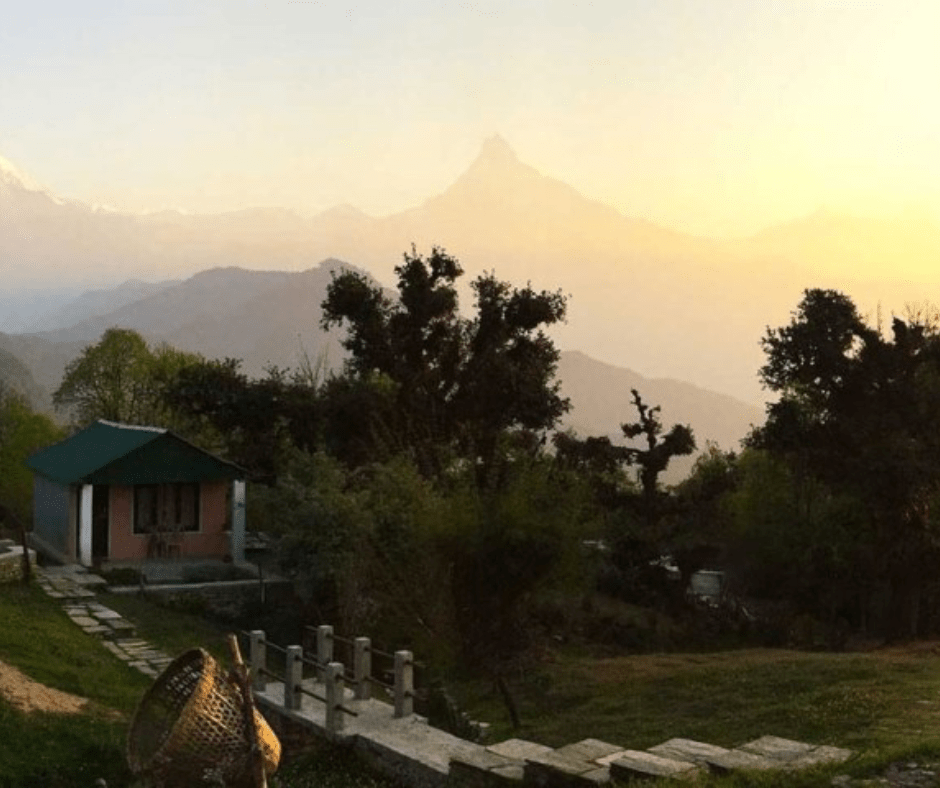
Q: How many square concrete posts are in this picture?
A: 6